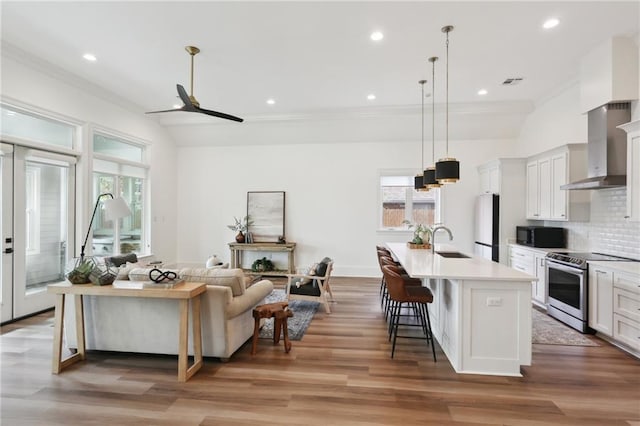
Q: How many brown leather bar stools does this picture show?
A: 4